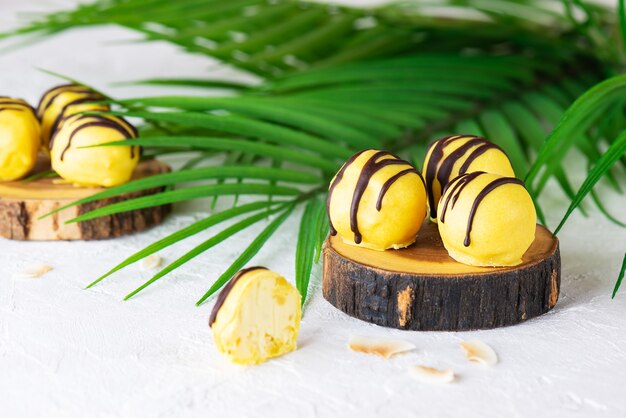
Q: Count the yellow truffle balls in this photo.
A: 7